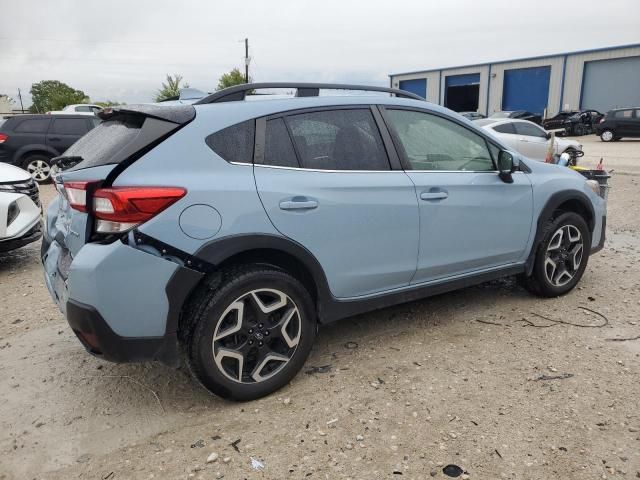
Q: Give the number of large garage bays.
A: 4